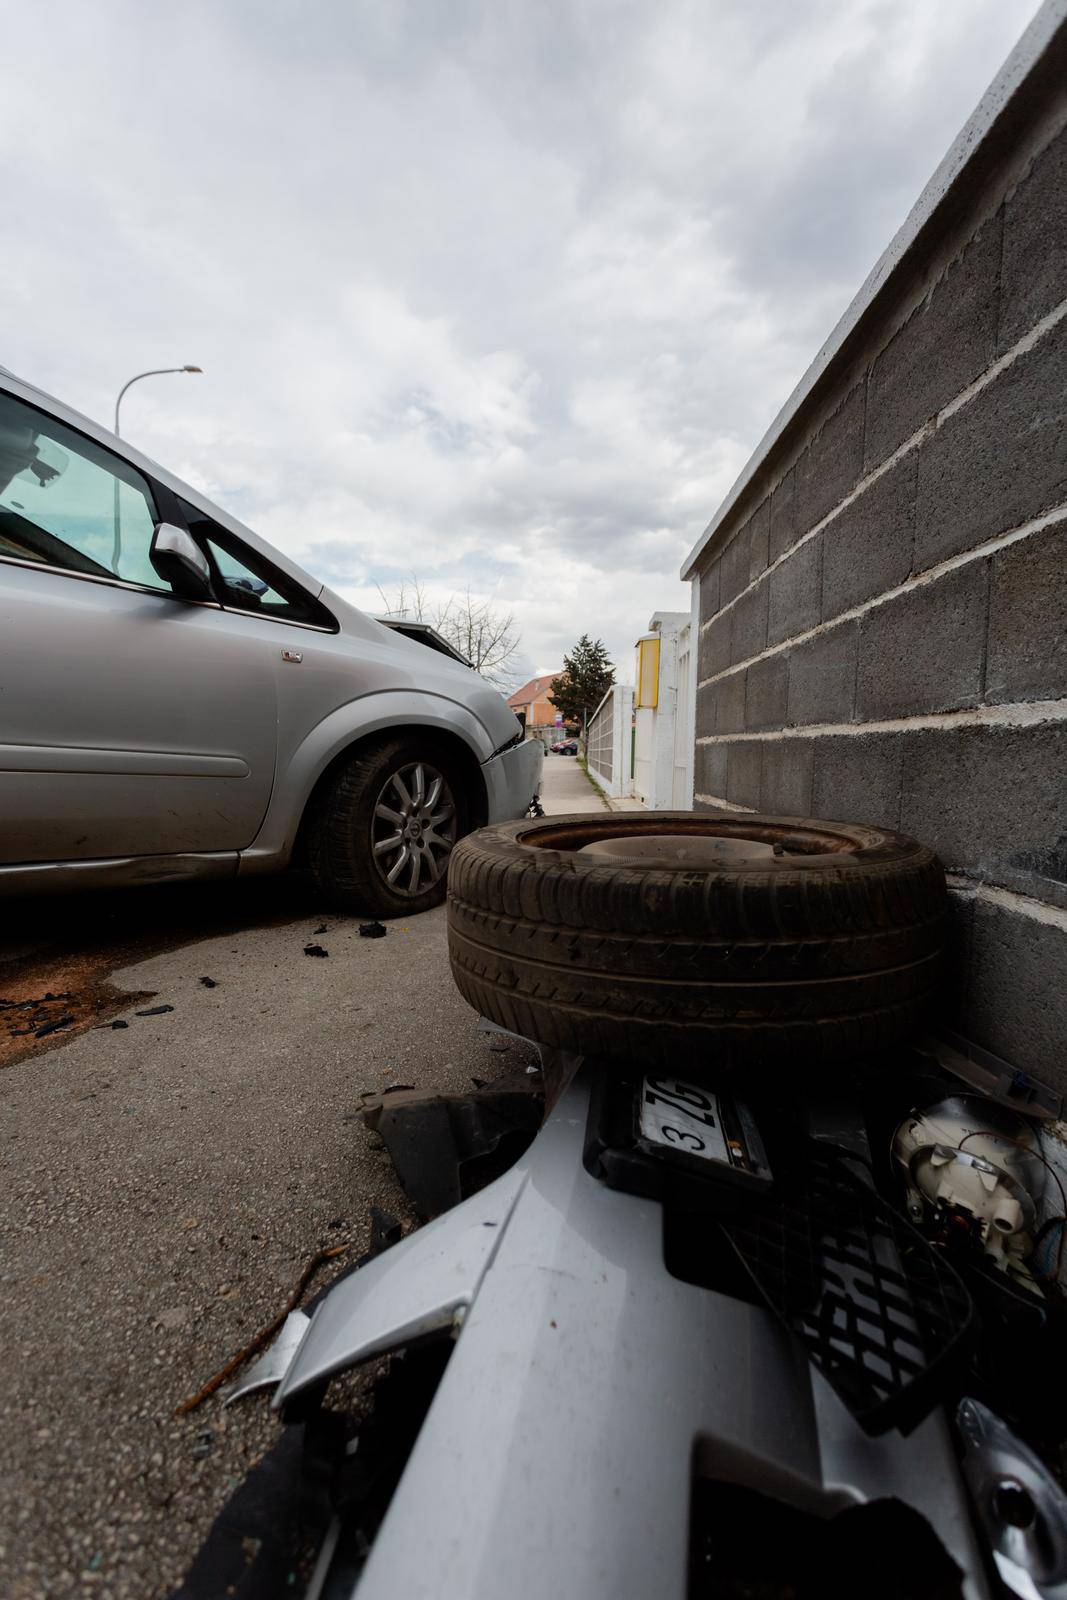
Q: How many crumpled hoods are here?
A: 1